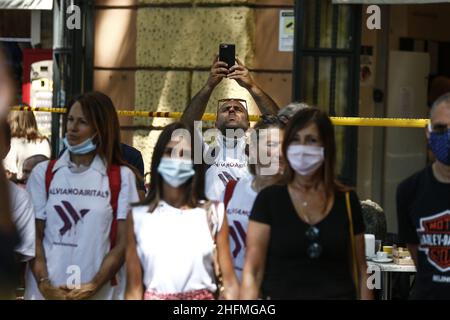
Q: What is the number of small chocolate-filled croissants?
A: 0